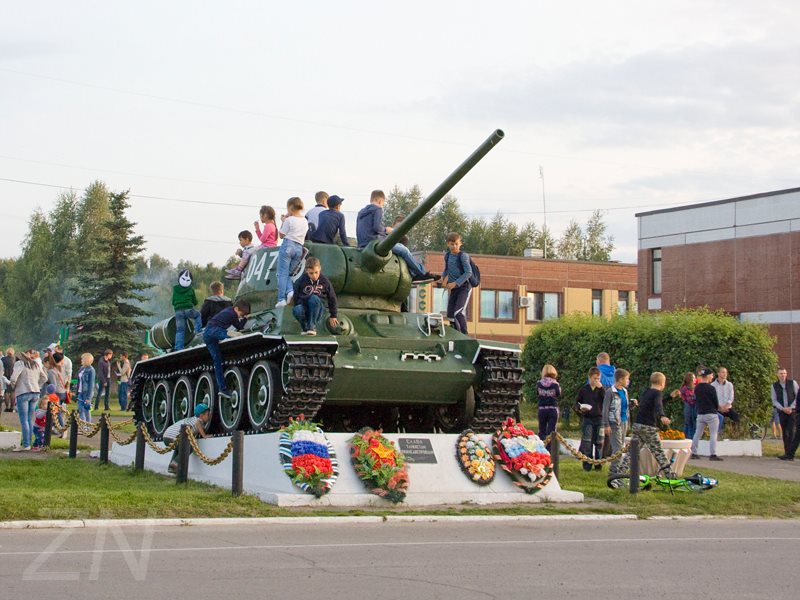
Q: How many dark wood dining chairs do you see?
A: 0